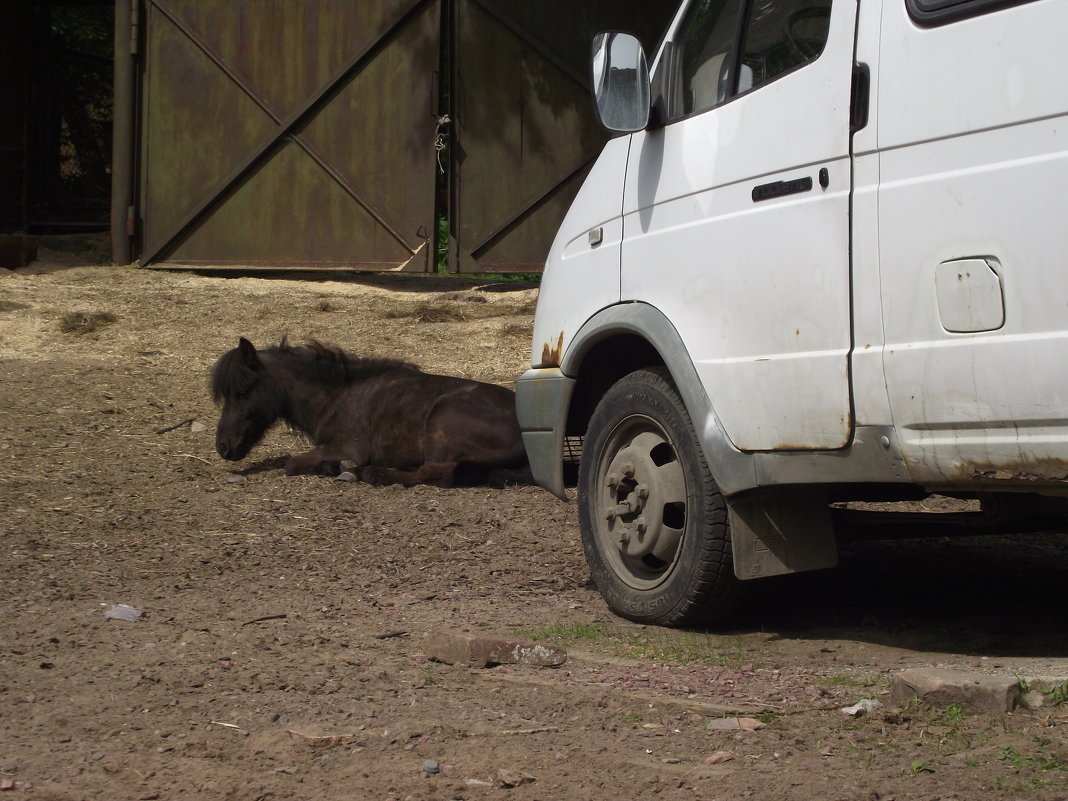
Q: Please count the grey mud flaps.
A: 1